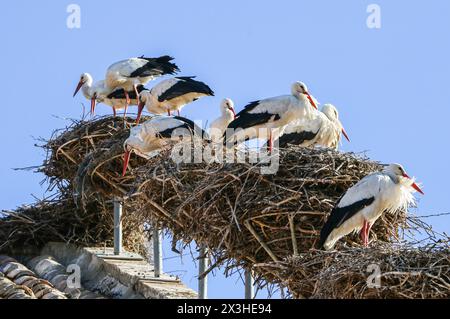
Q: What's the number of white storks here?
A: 8